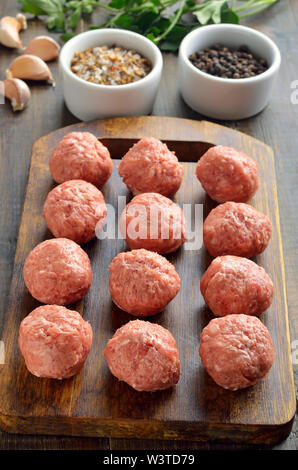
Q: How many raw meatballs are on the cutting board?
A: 12